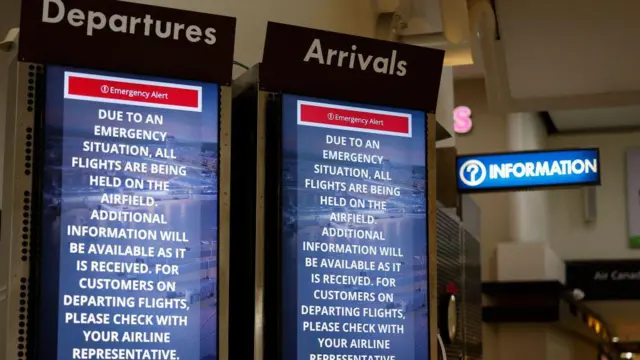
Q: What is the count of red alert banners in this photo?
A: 2